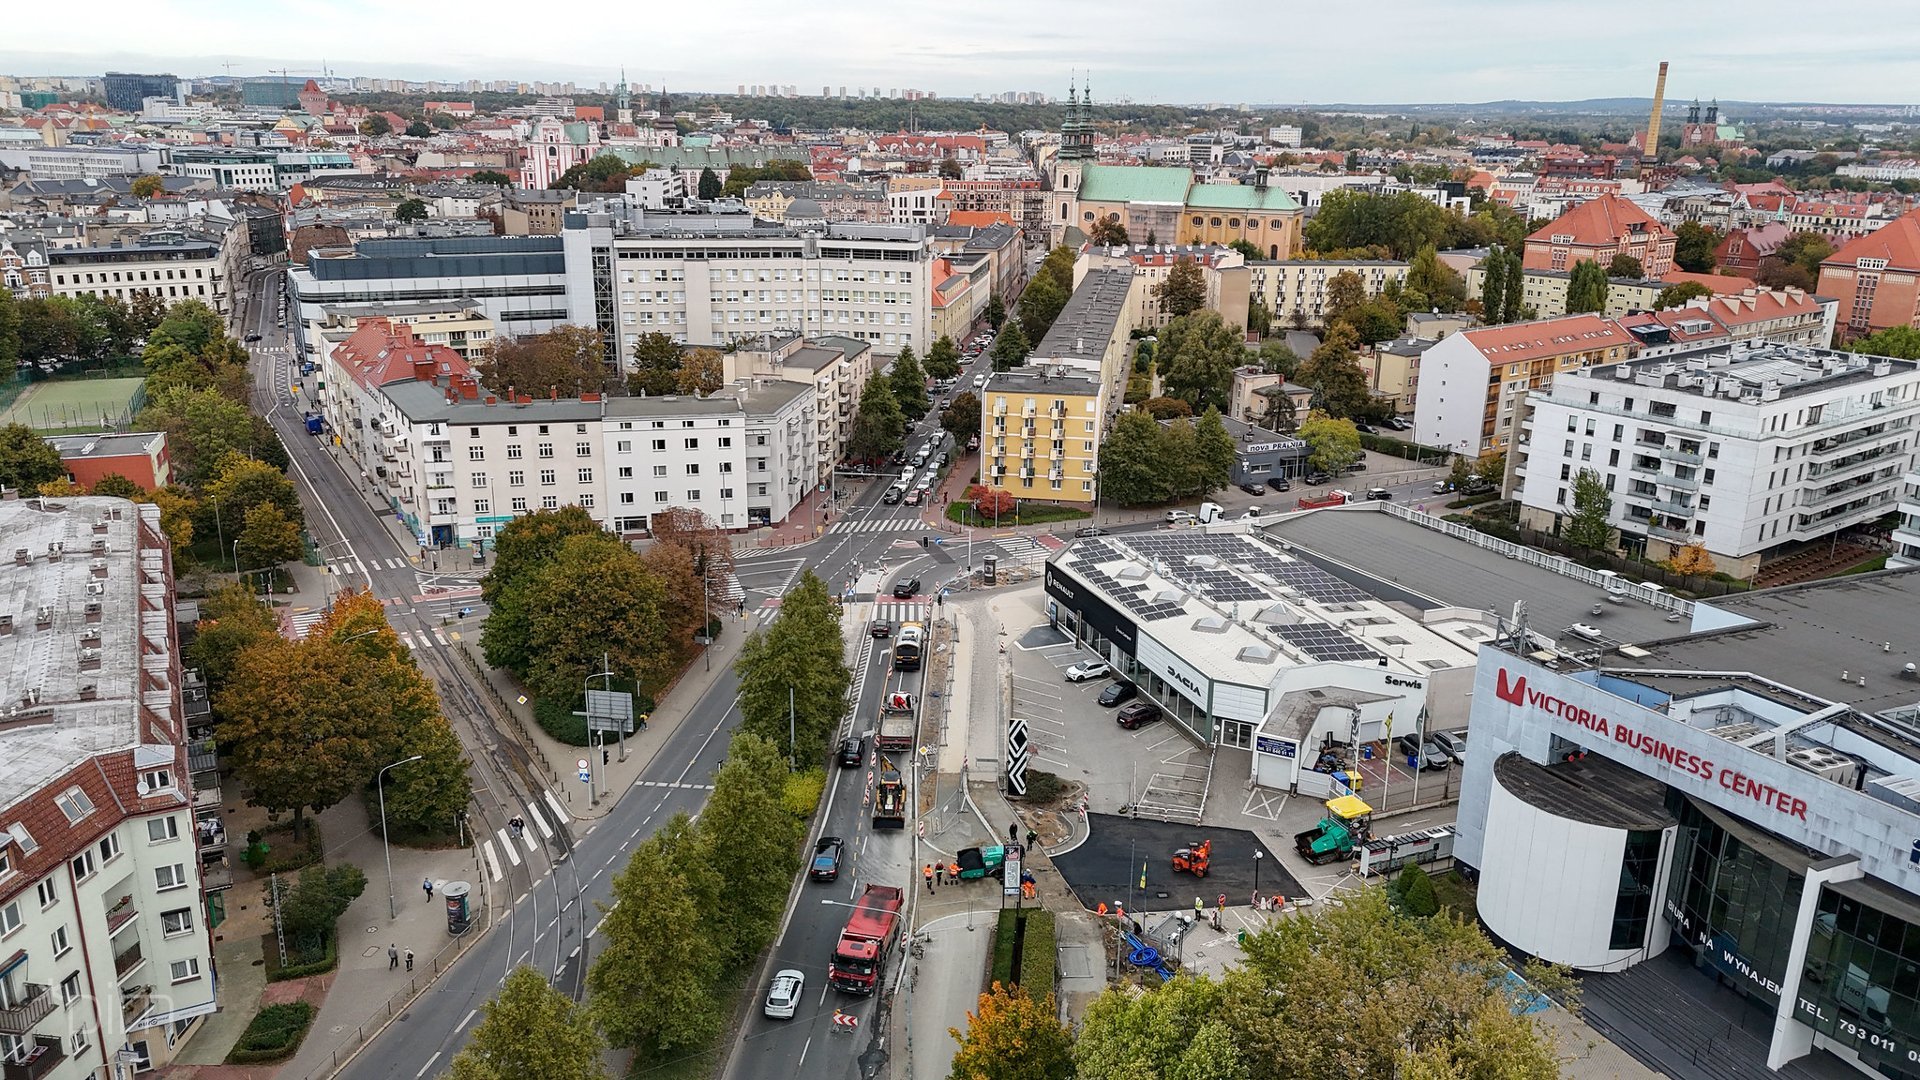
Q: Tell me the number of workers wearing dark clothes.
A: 2